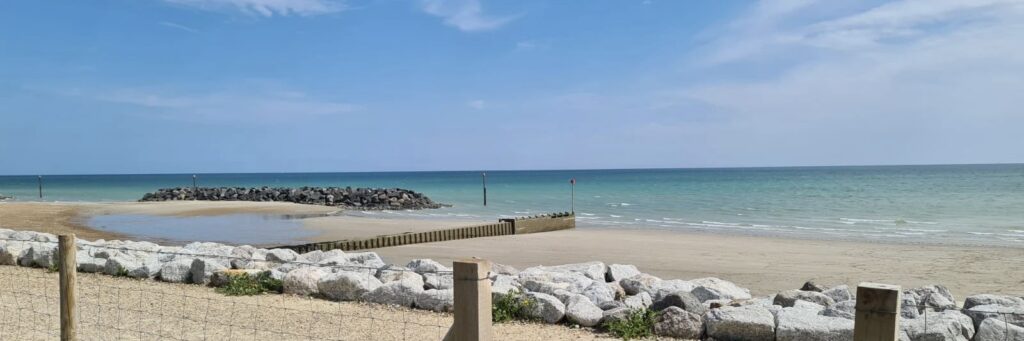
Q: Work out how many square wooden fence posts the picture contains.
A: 2